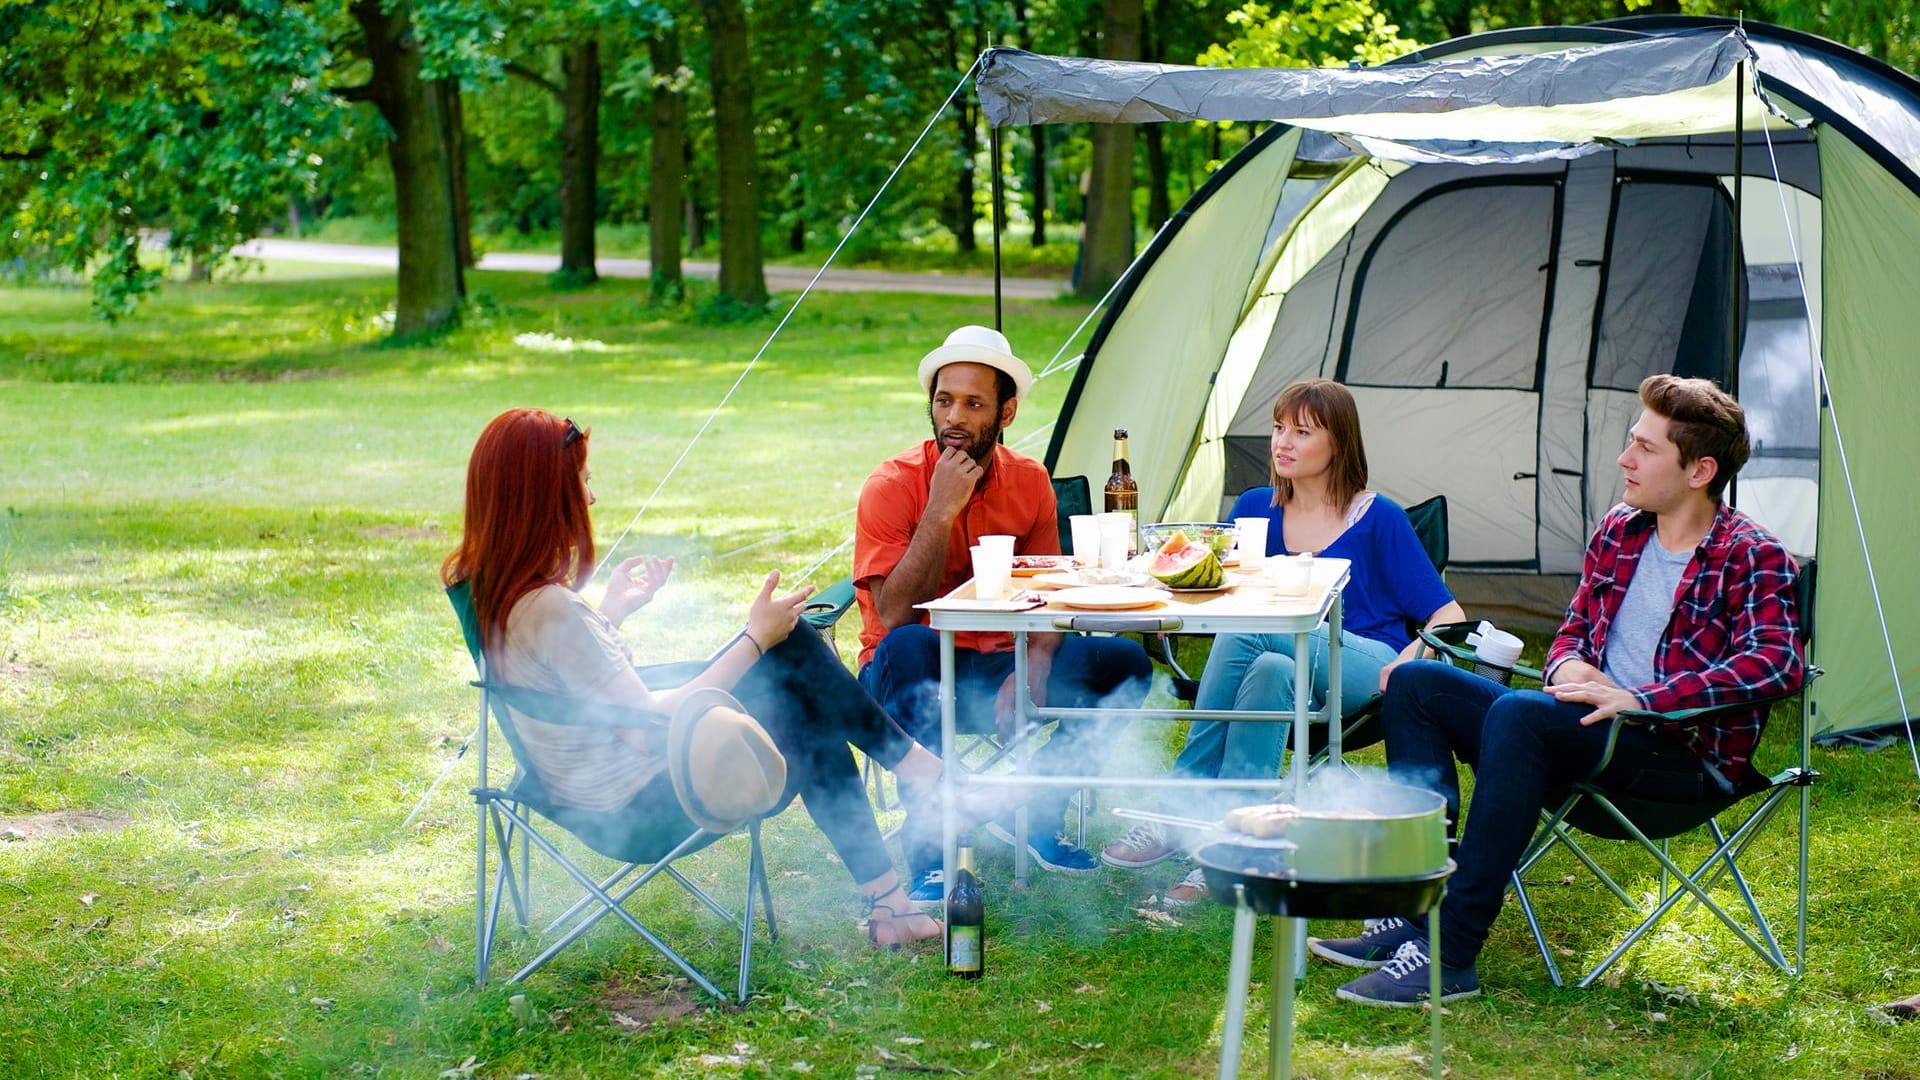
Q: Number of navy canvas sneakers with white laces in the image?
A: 2